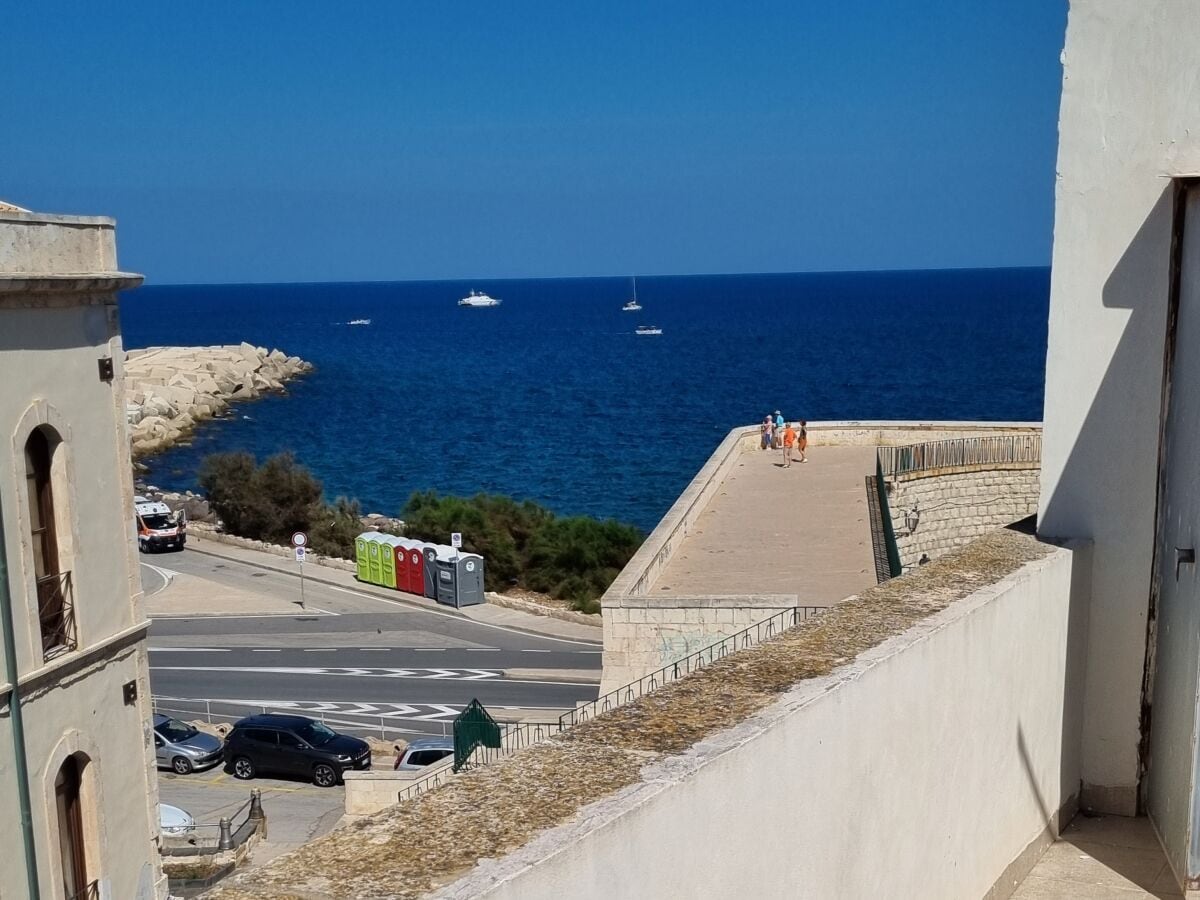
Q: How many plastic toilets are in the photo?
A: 7